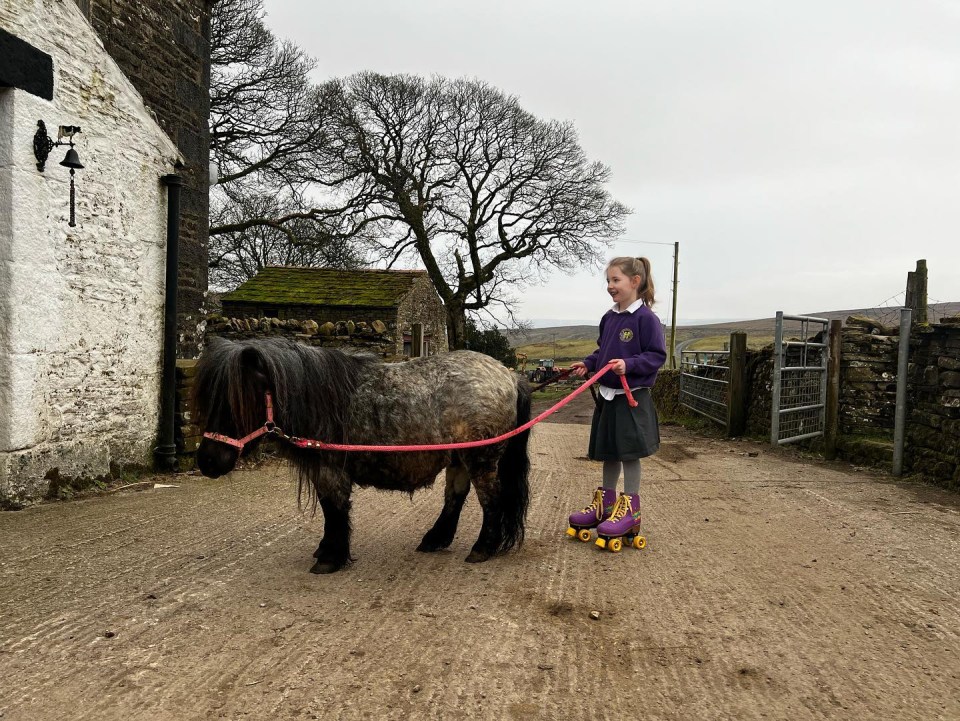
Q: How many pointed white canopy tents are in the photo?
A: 0